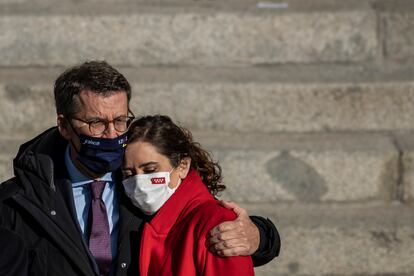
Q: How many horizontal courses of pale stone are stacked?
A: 4